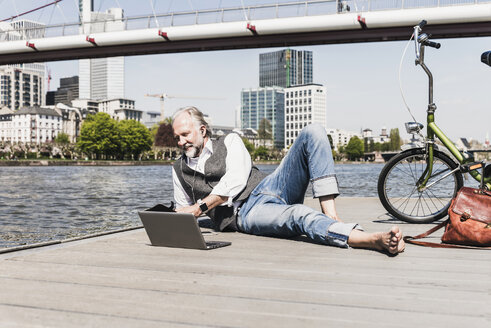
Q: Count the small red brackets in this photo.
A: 5